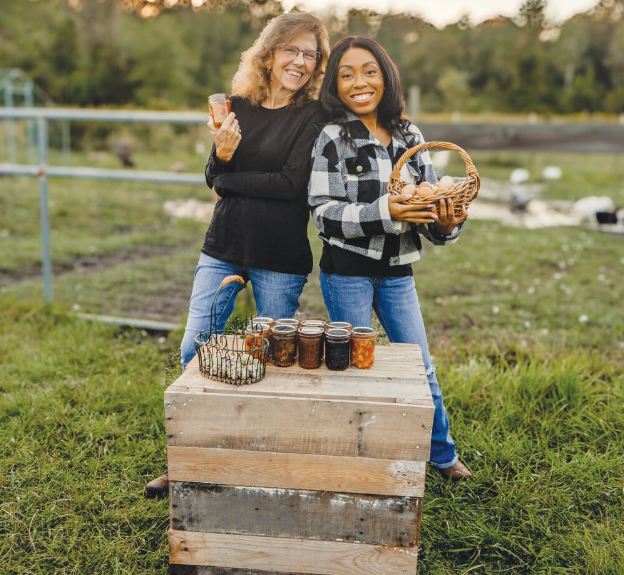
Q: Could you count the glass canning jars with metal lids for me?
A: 10